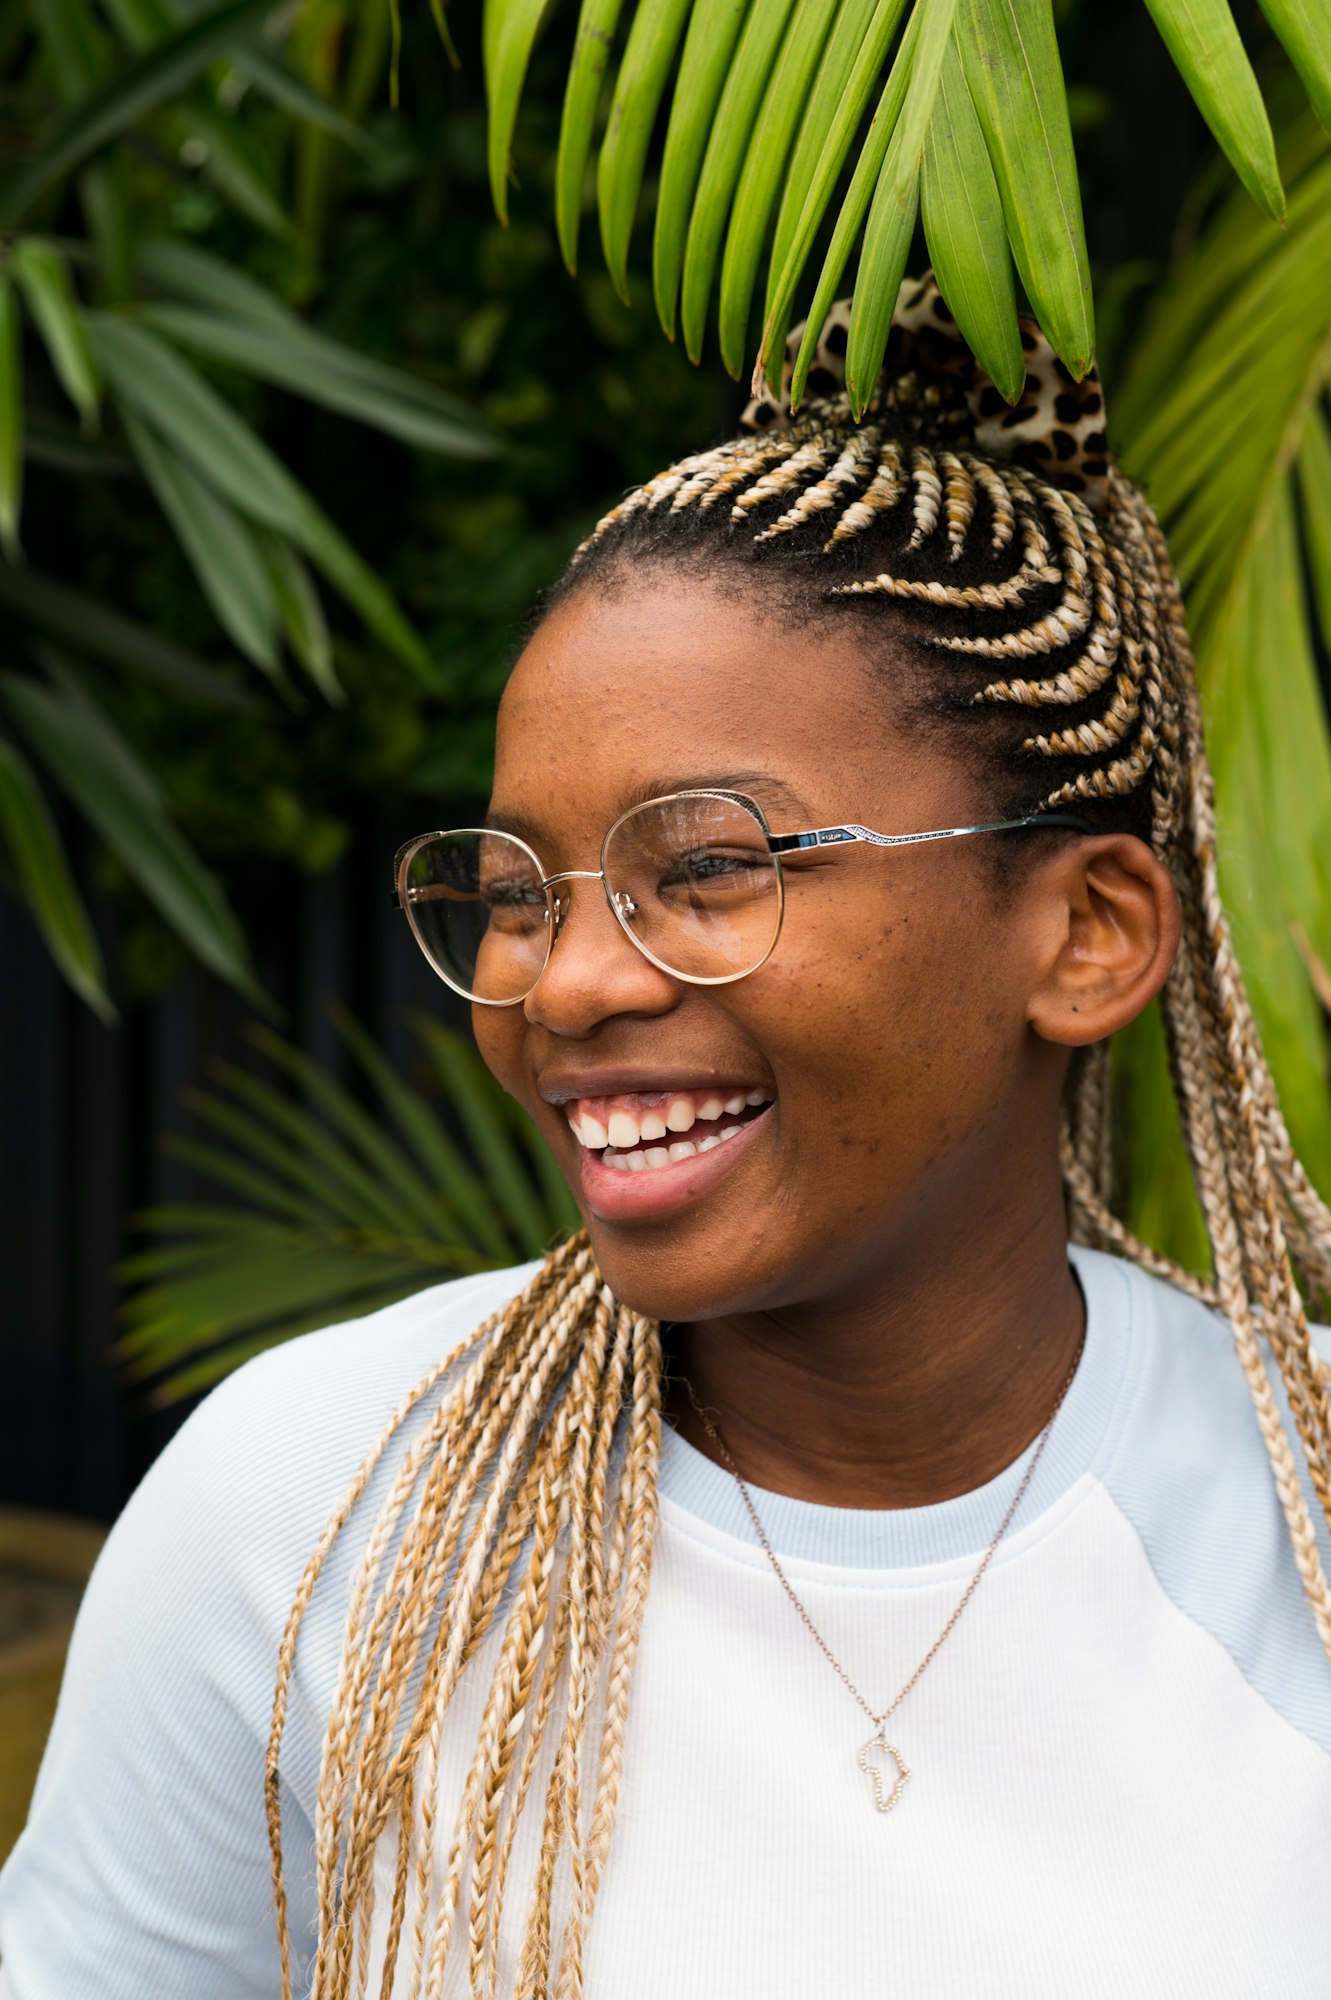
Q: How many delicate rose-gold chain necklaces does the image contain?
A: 1